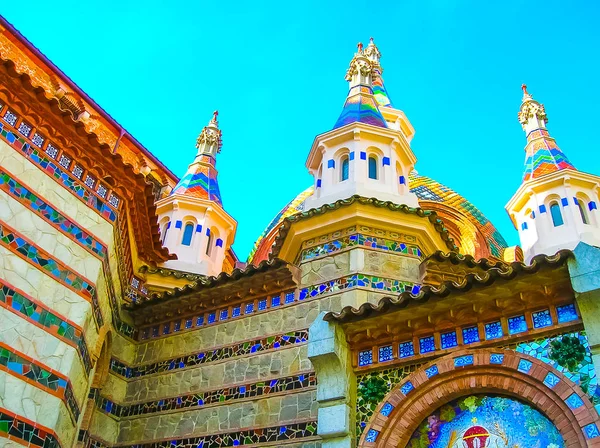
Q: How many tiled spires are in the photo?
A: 4